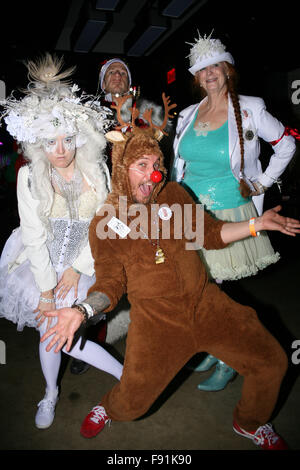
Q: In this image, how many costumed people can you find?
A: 4